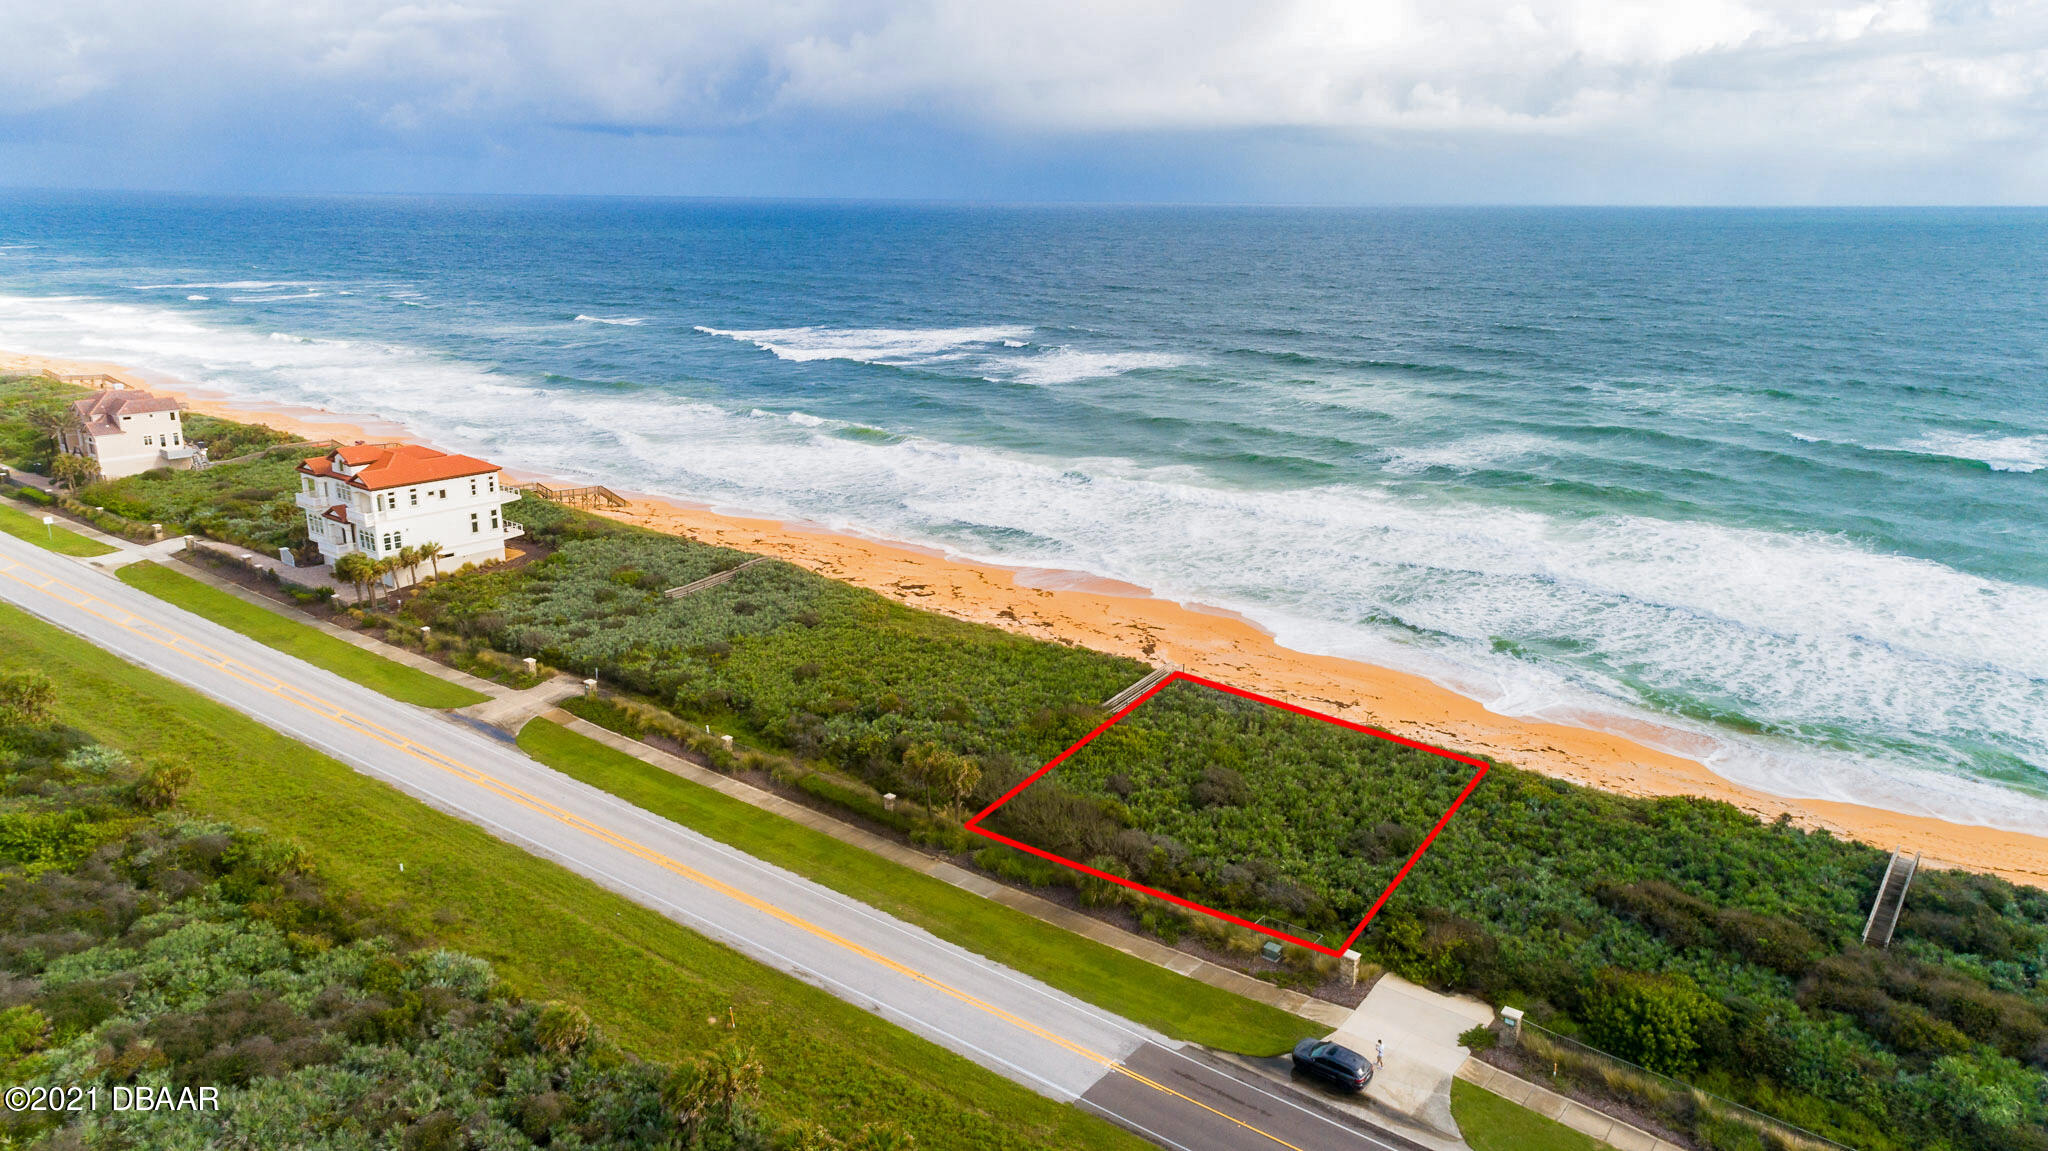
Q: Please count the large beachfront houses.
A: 2